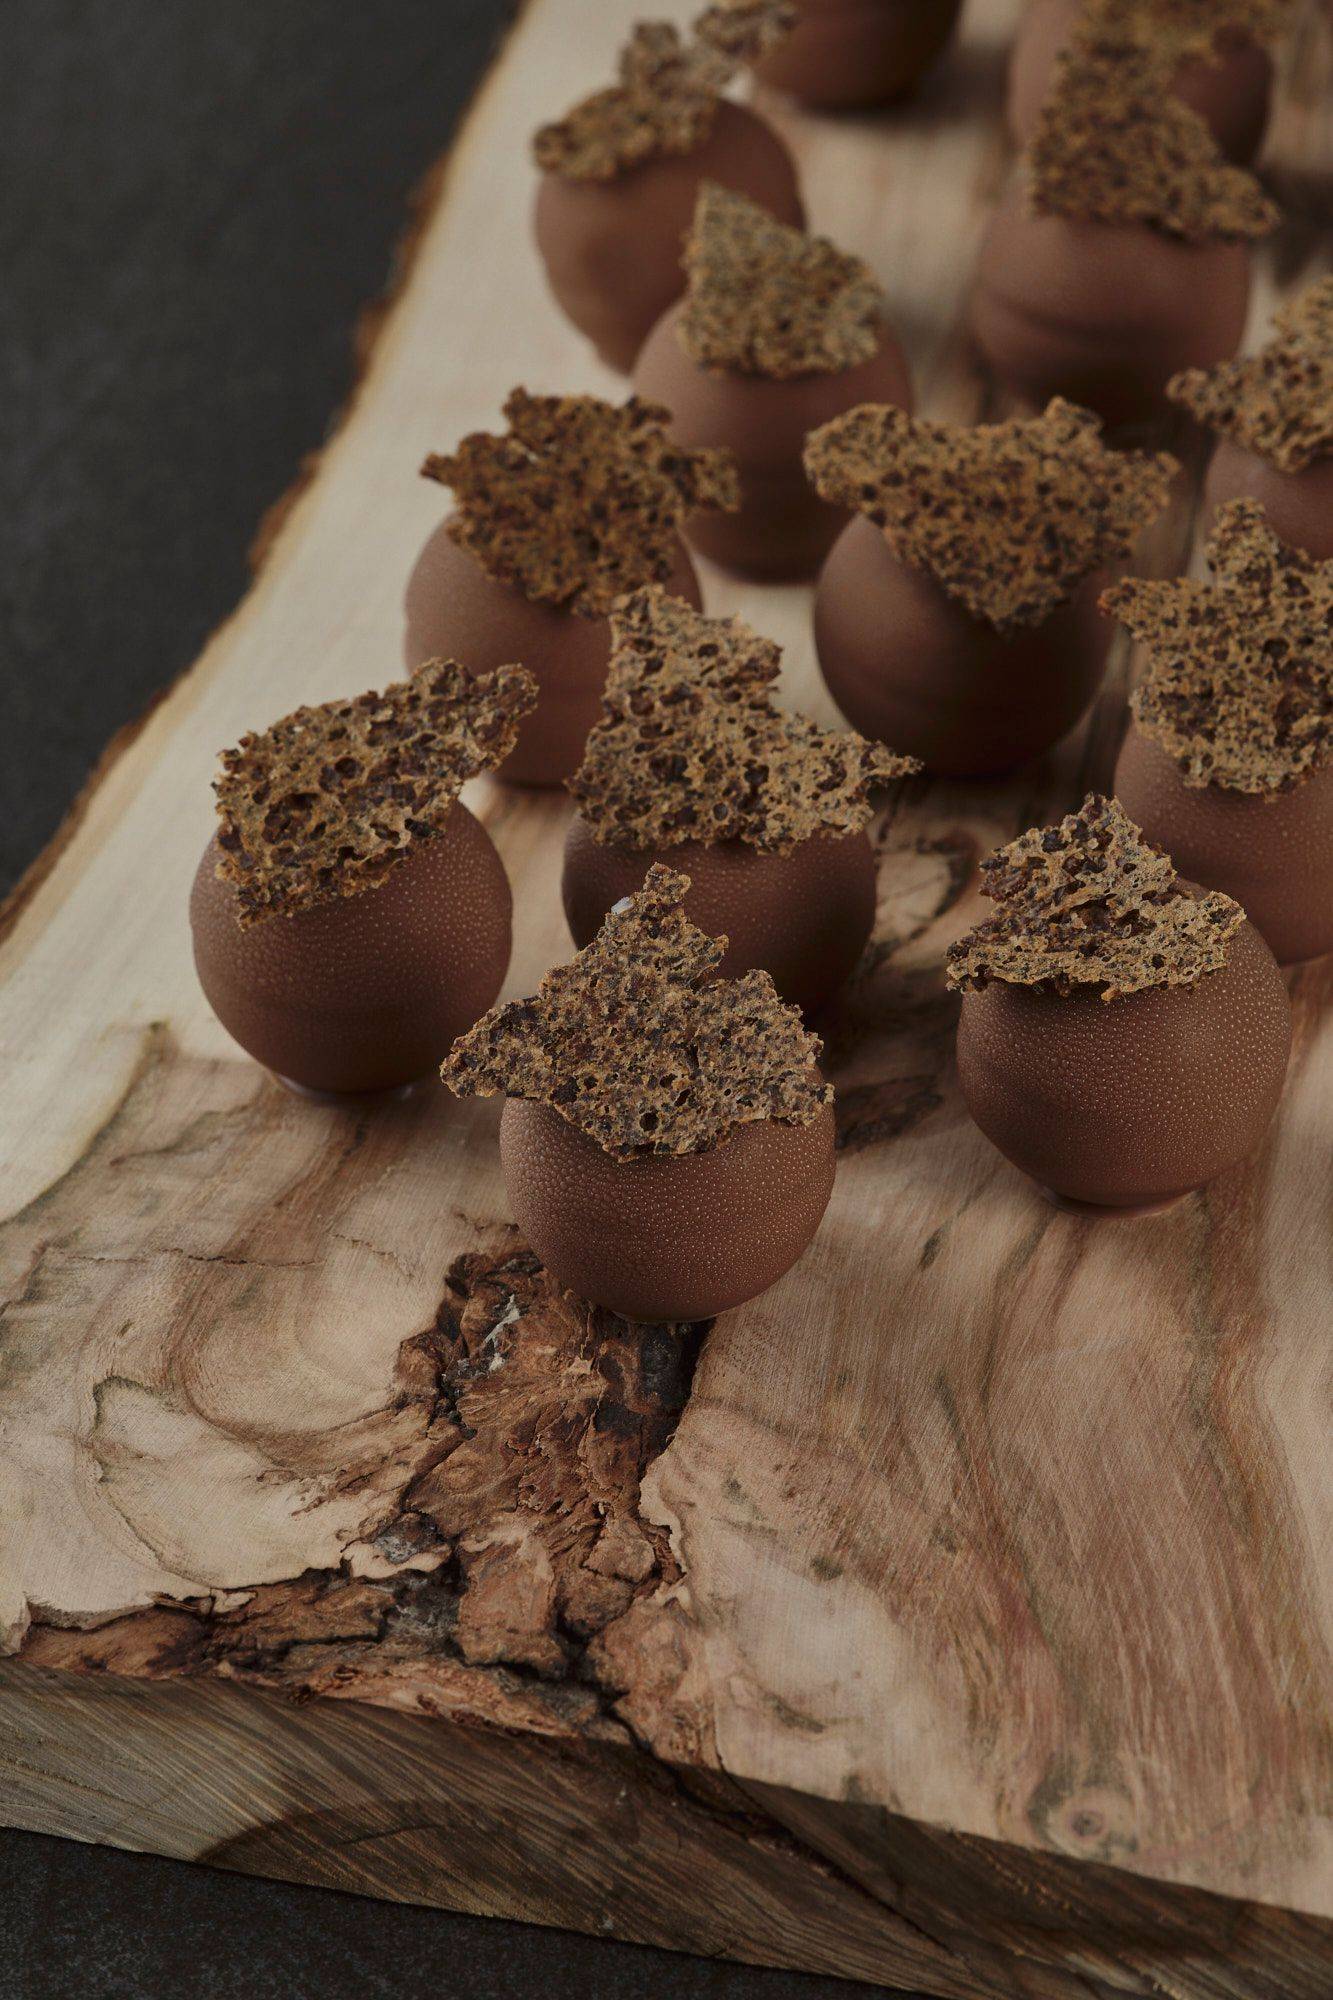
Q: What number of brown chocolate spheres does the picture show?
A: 13